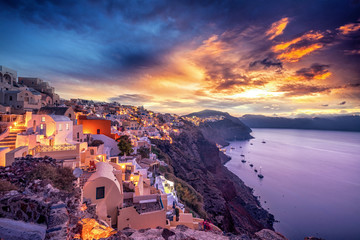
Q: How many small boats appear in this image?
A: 9